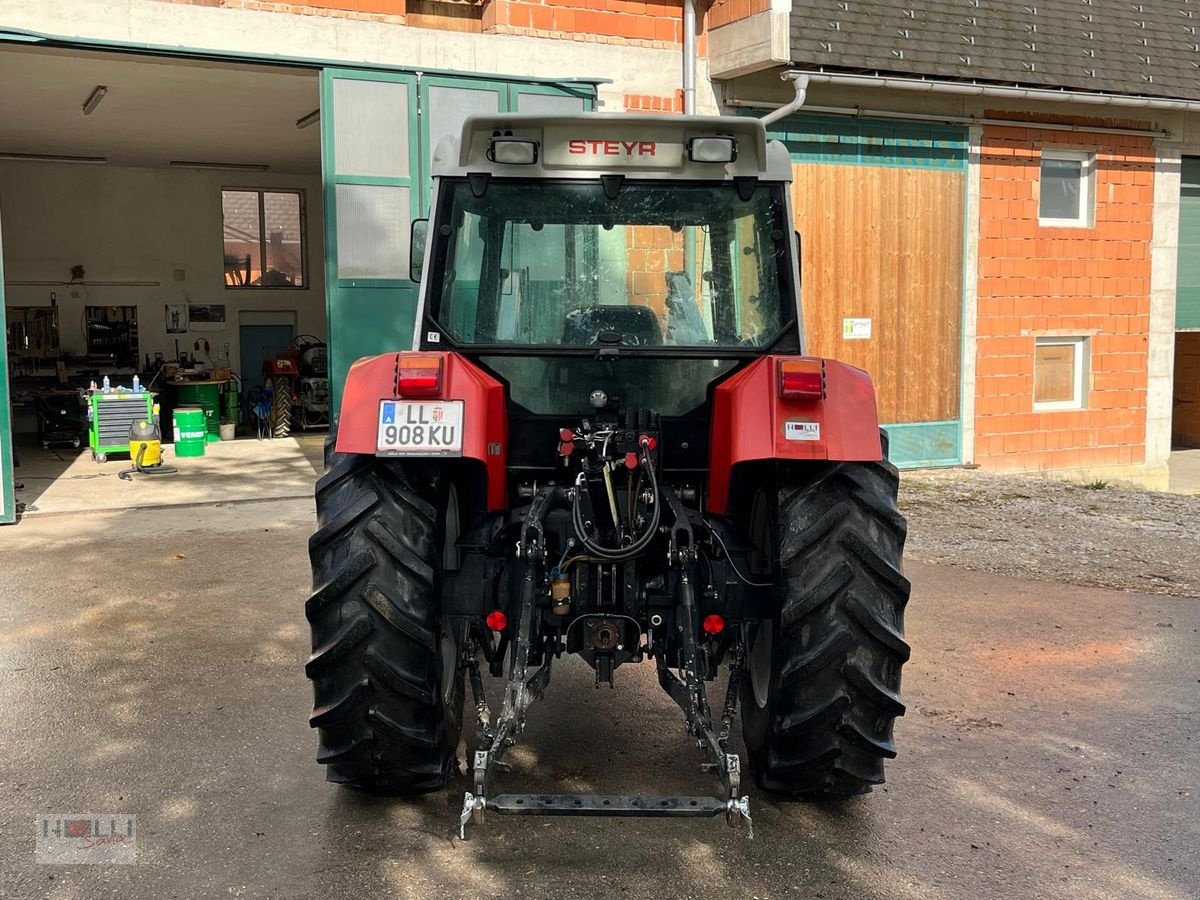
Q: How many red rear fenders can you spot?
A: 2